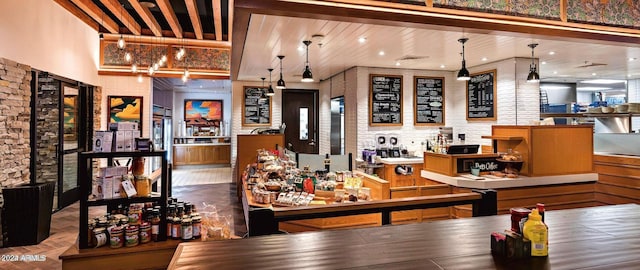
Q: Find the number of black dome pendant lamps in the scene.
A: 6